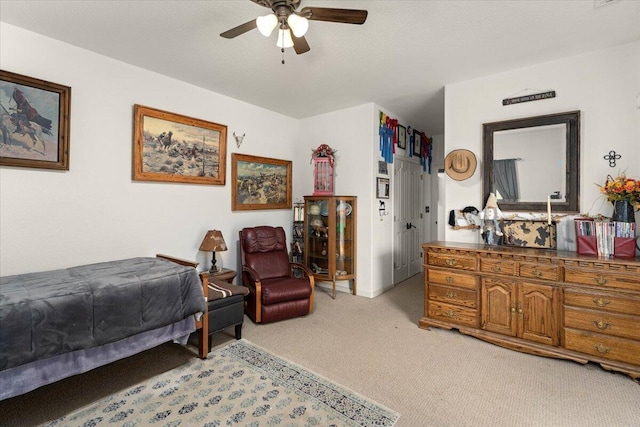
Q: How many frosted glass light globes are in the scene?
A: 3